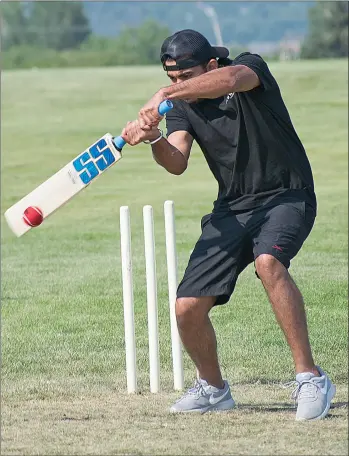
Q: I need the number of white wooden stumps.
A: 3